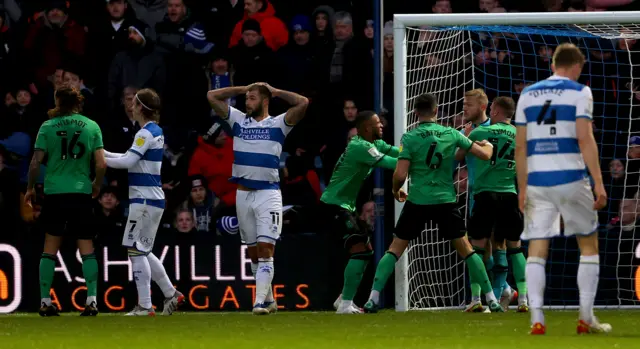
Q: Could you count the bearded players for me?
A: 3